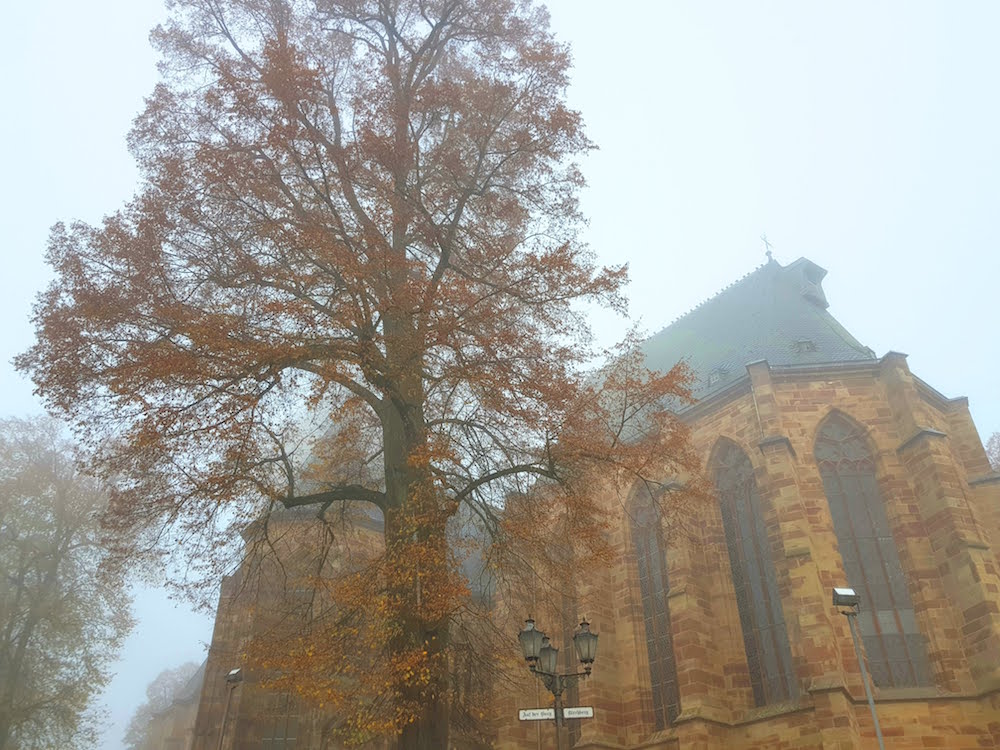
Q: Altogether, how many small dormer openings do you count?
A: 2